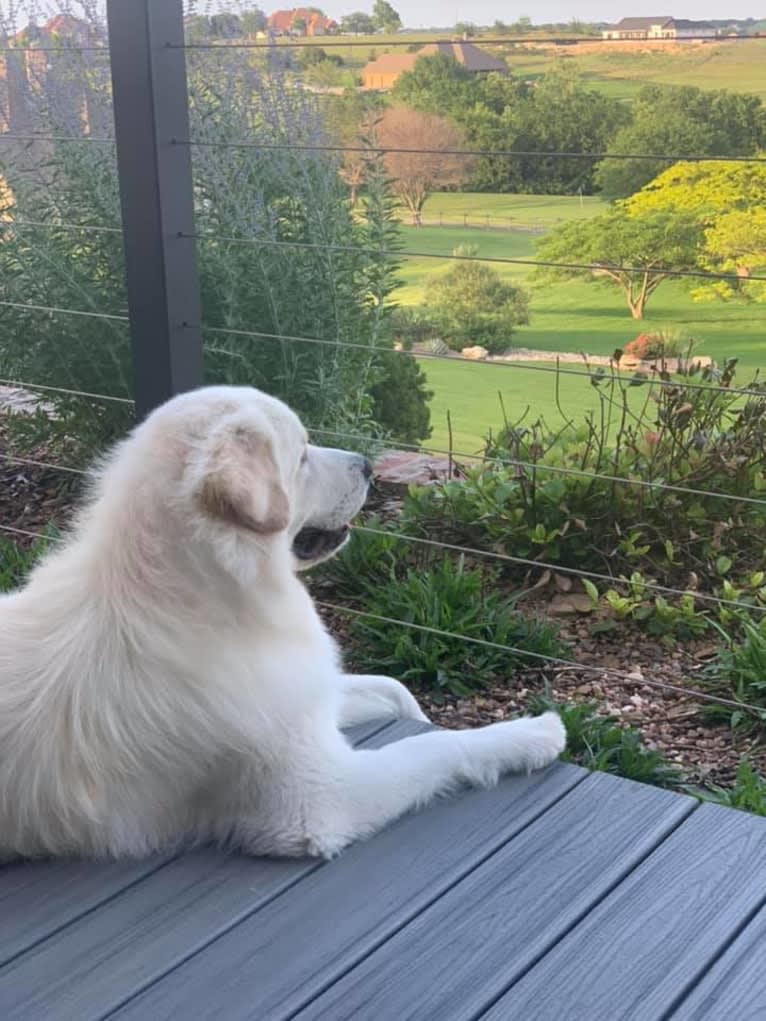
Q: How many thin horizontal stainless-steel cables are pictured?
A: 7